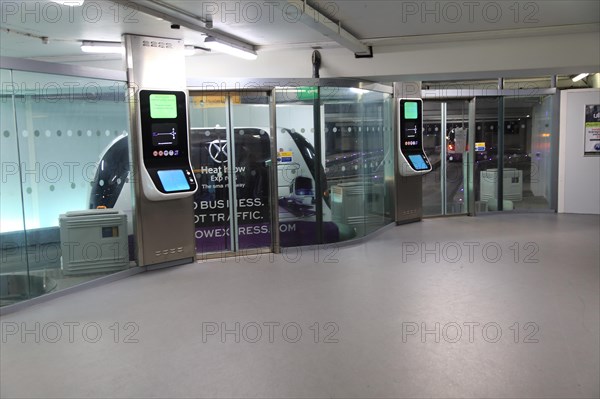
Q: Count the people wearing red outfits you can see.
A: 0